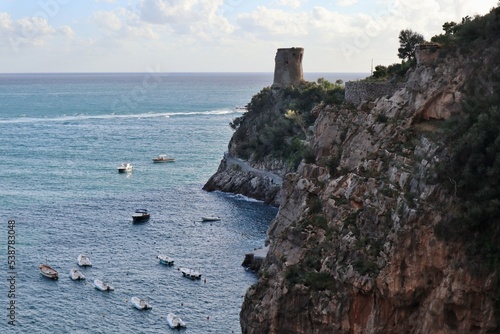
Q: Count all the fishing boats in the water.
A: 12